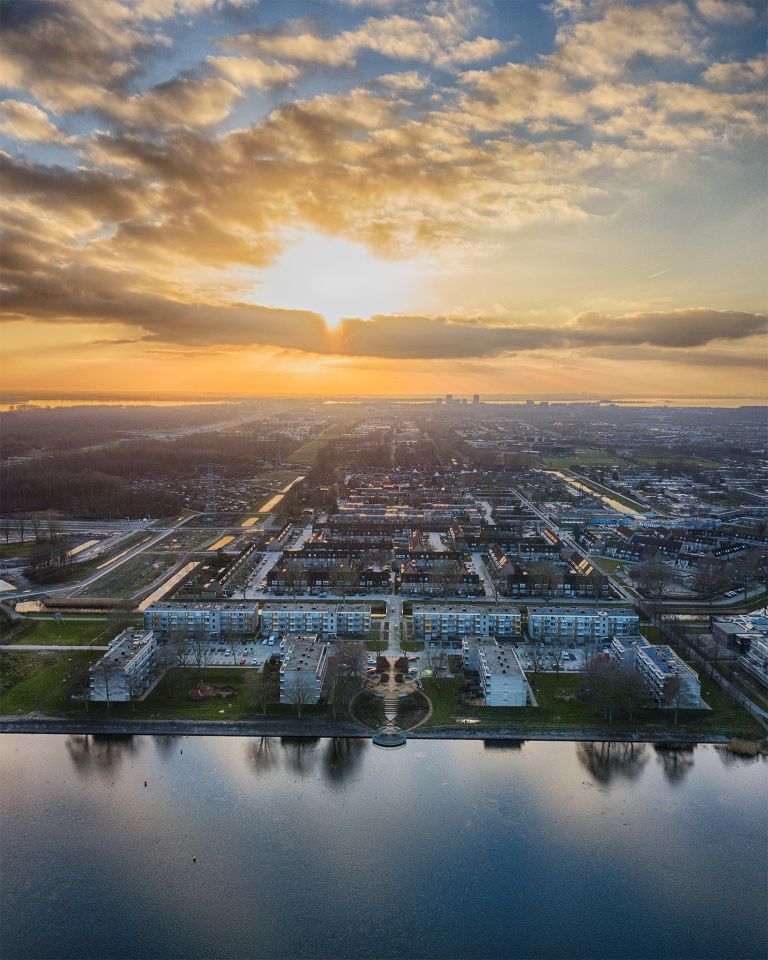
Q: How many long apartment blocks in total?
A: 8